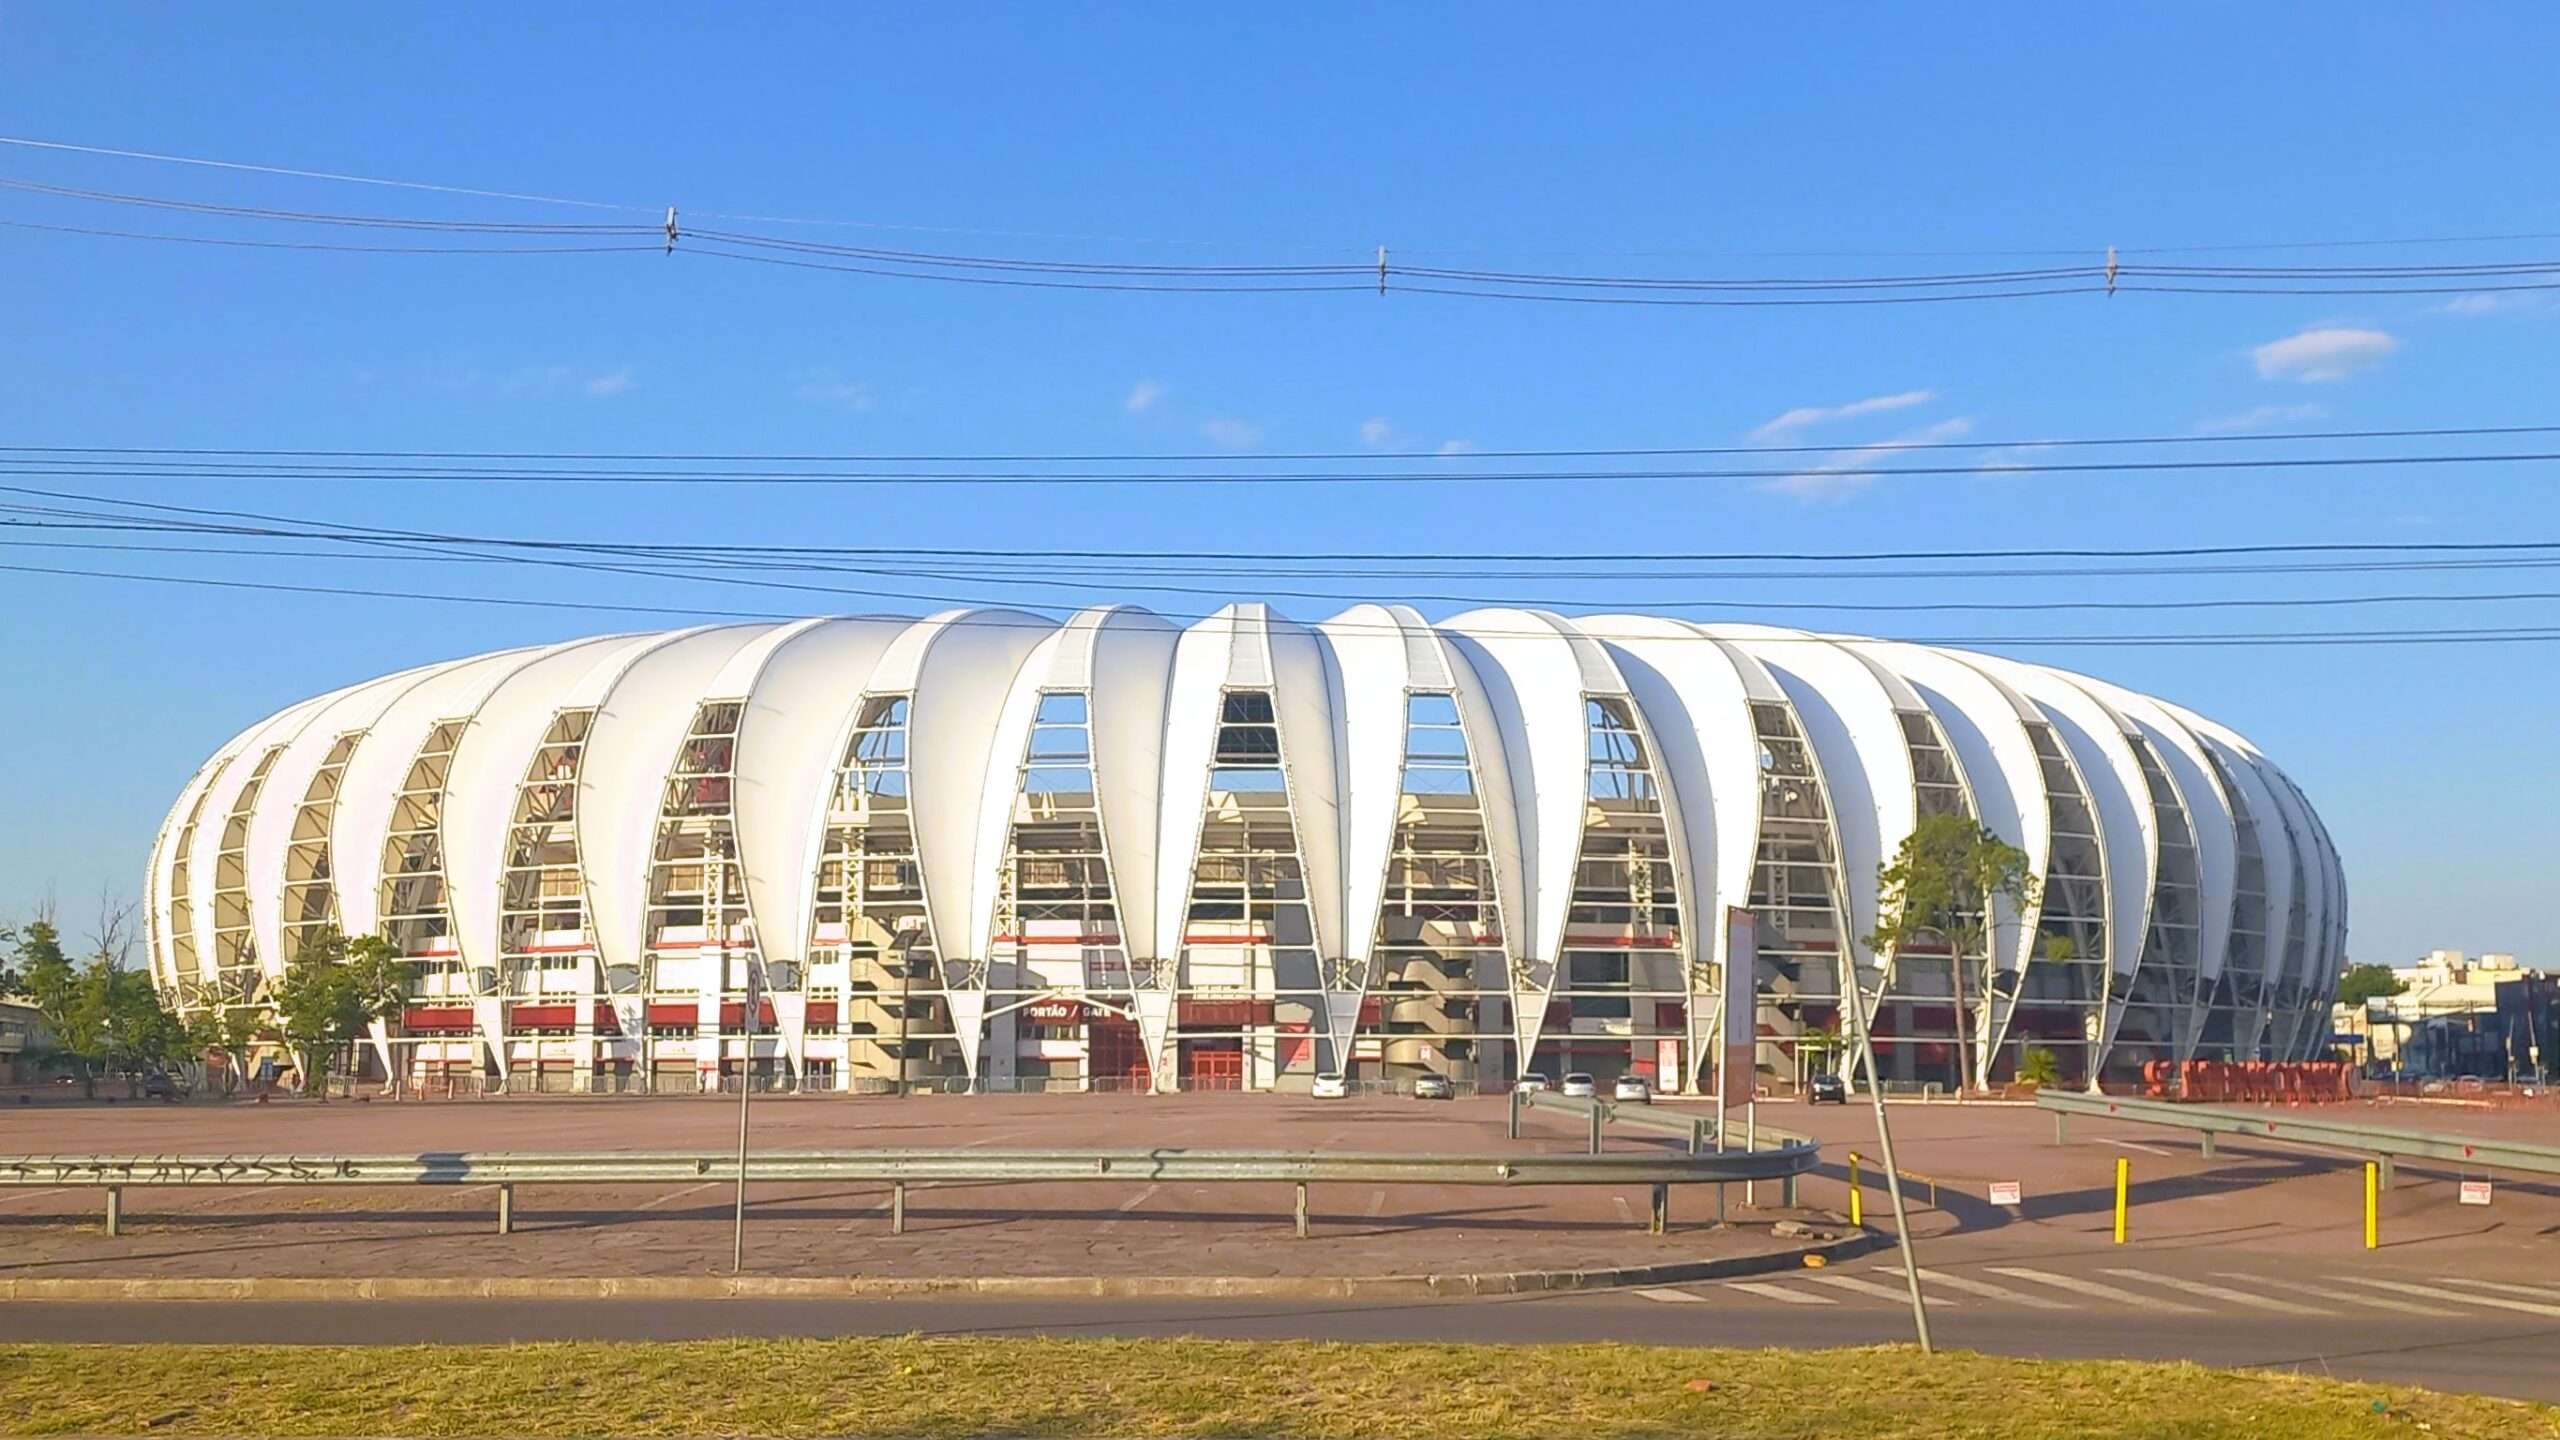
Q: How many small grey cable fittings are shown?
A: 3